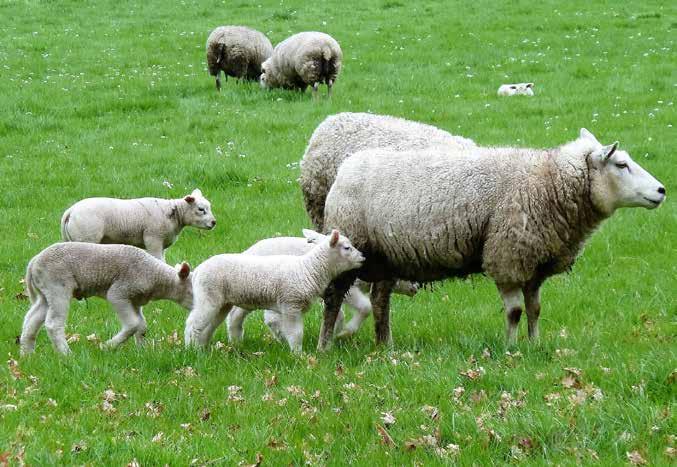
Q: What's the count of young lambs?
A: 5